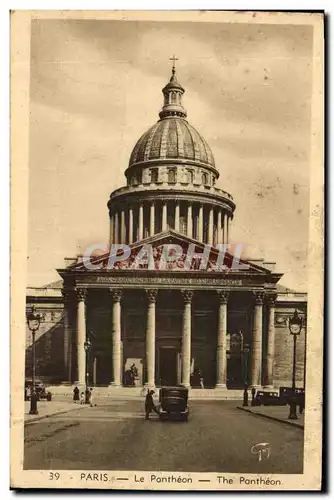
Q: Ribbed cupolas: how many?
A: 1